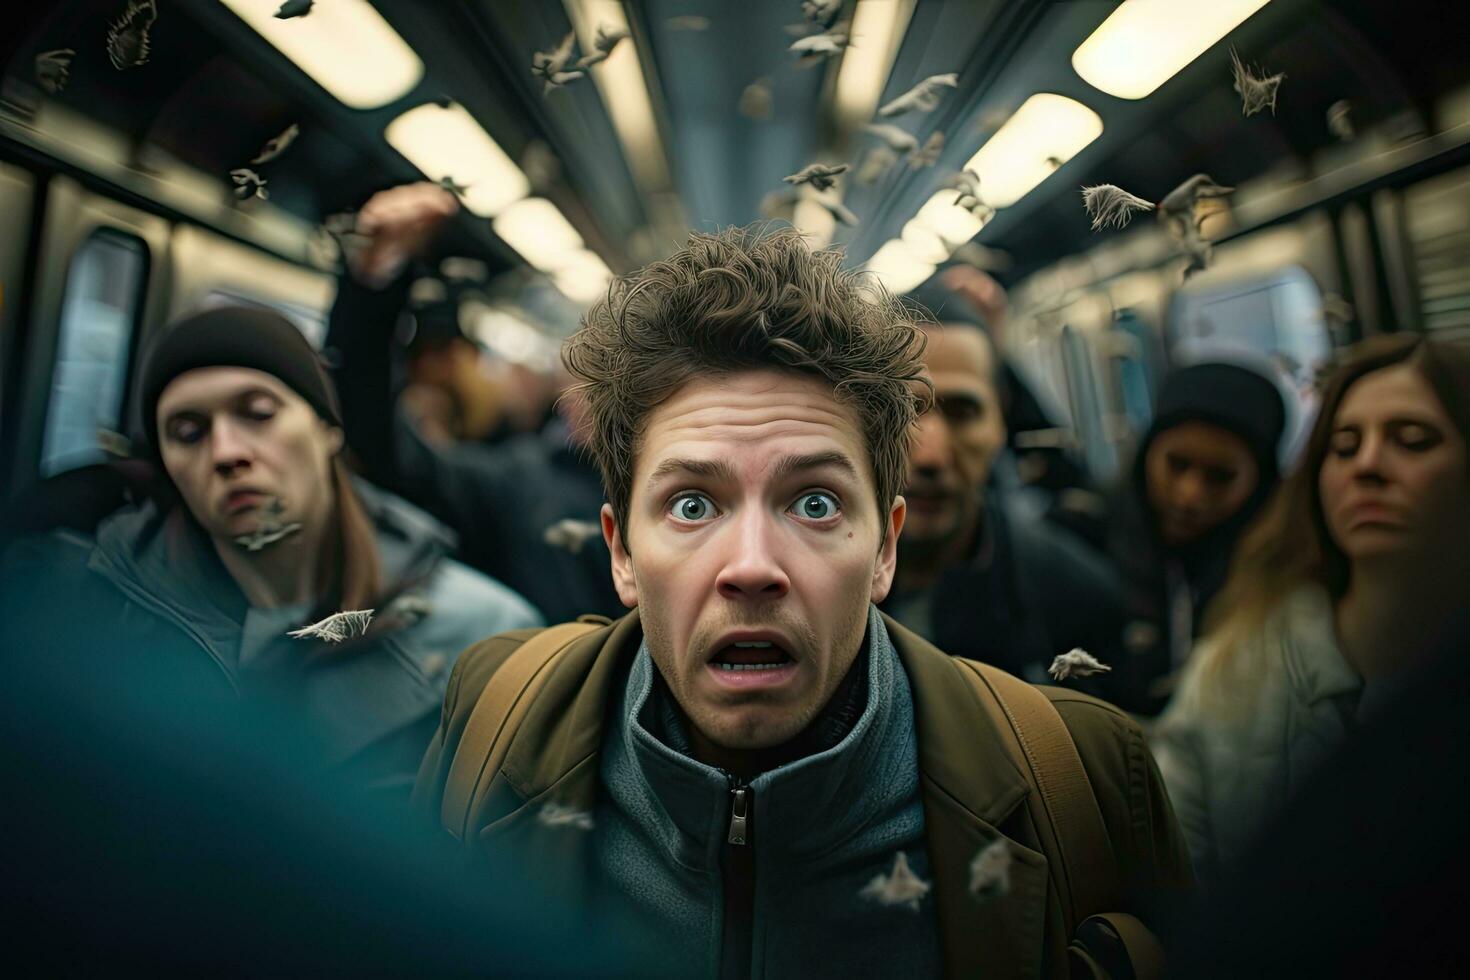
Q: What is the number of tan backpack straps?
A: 2